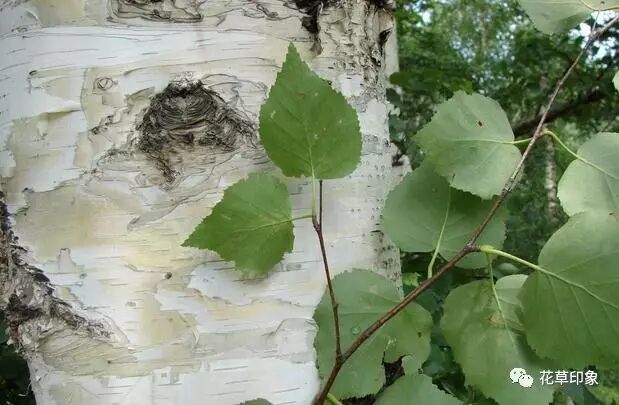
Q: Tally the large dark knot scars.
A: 1